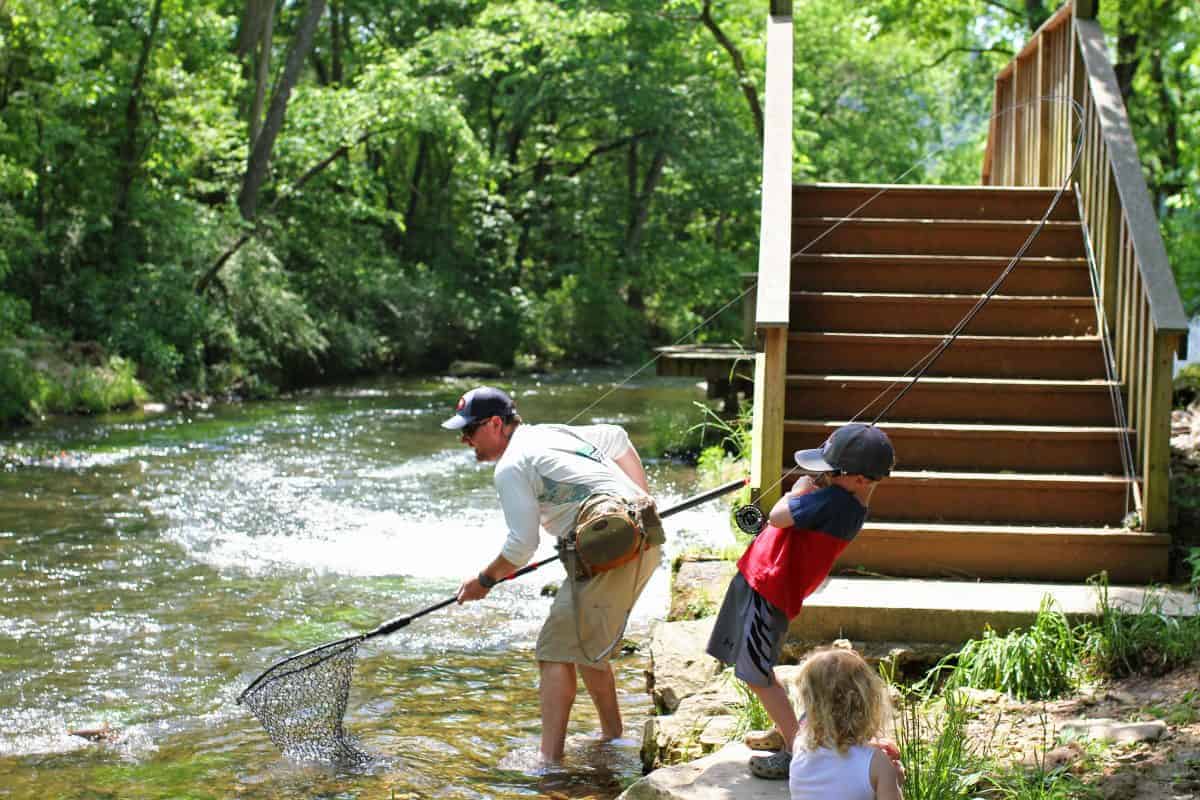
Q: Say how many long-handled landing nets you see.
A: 1